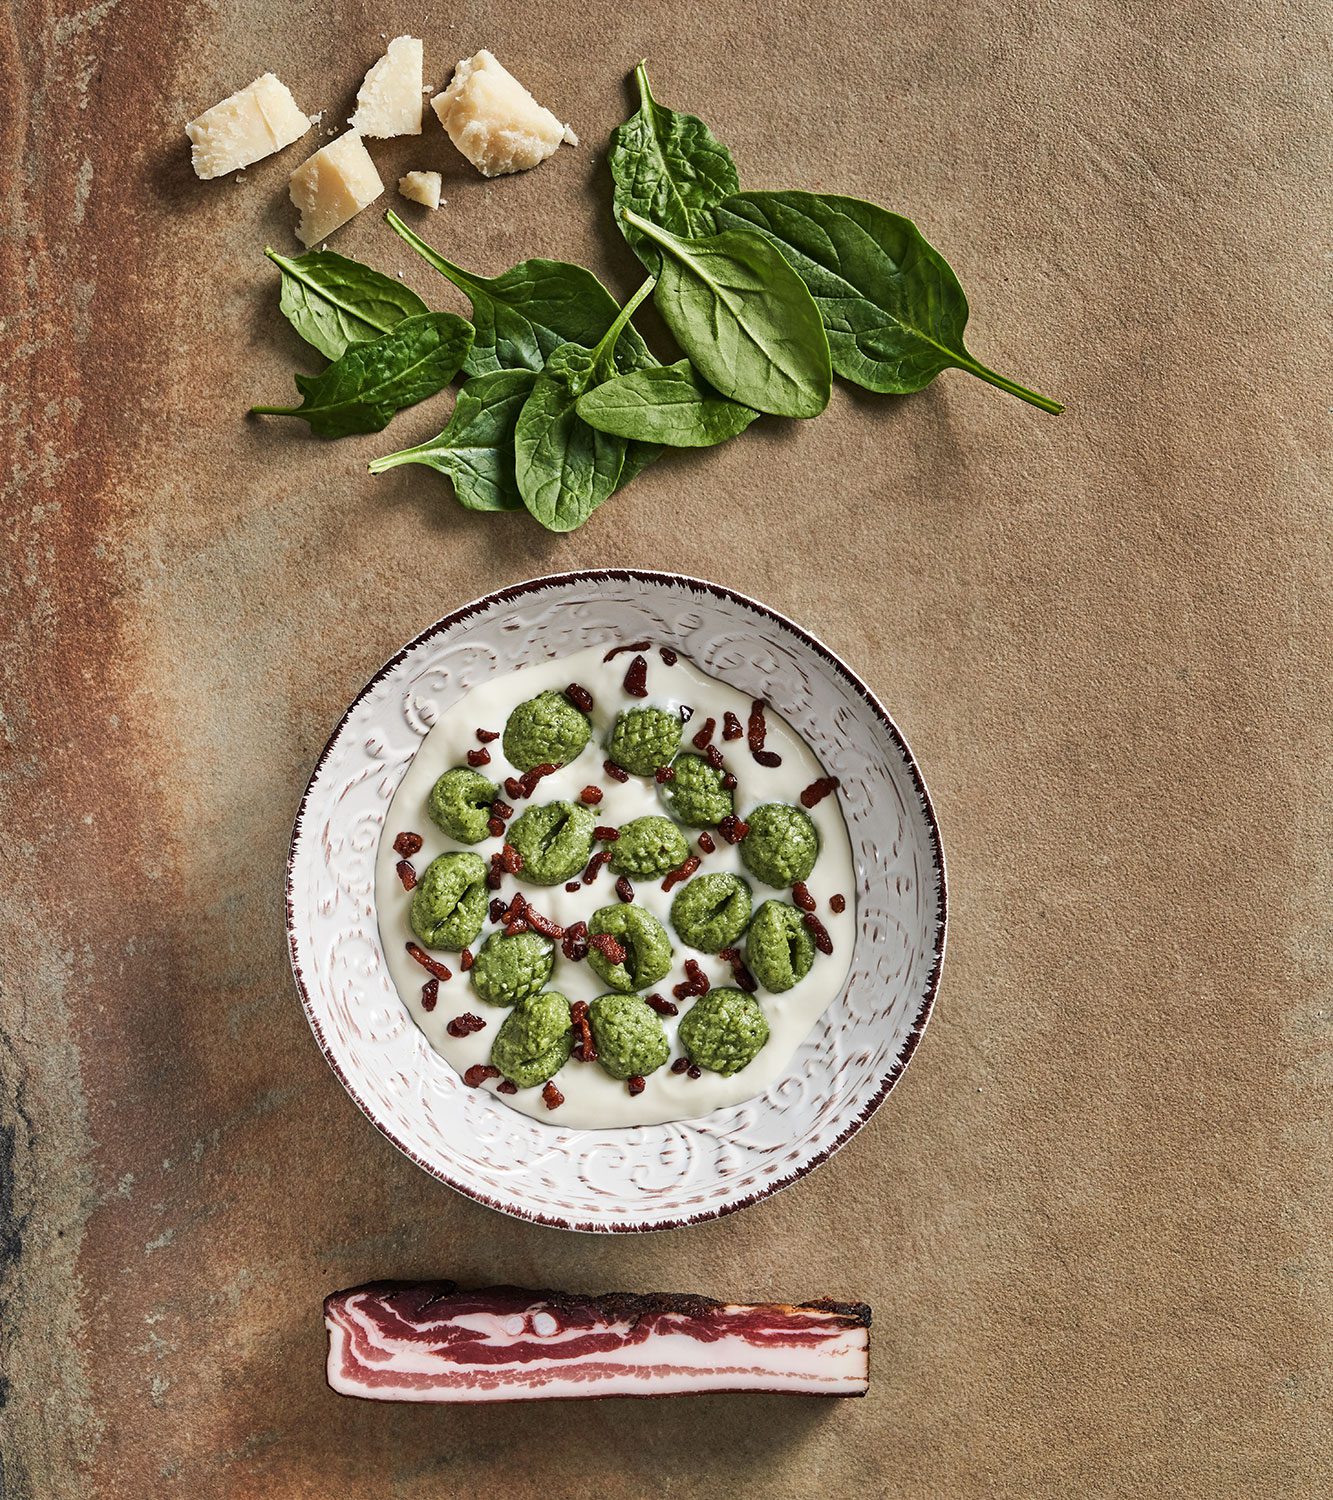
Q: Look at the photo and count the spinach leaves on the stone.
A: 9